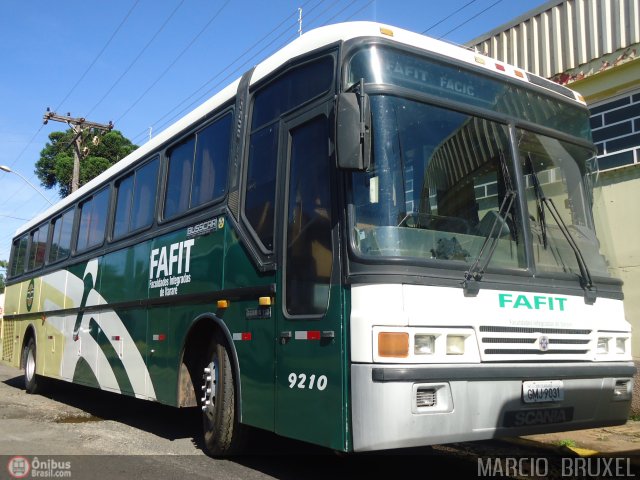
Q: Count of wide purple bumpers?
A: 0